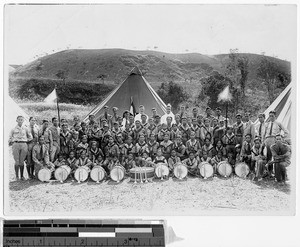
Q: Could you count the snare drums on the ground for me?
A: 10